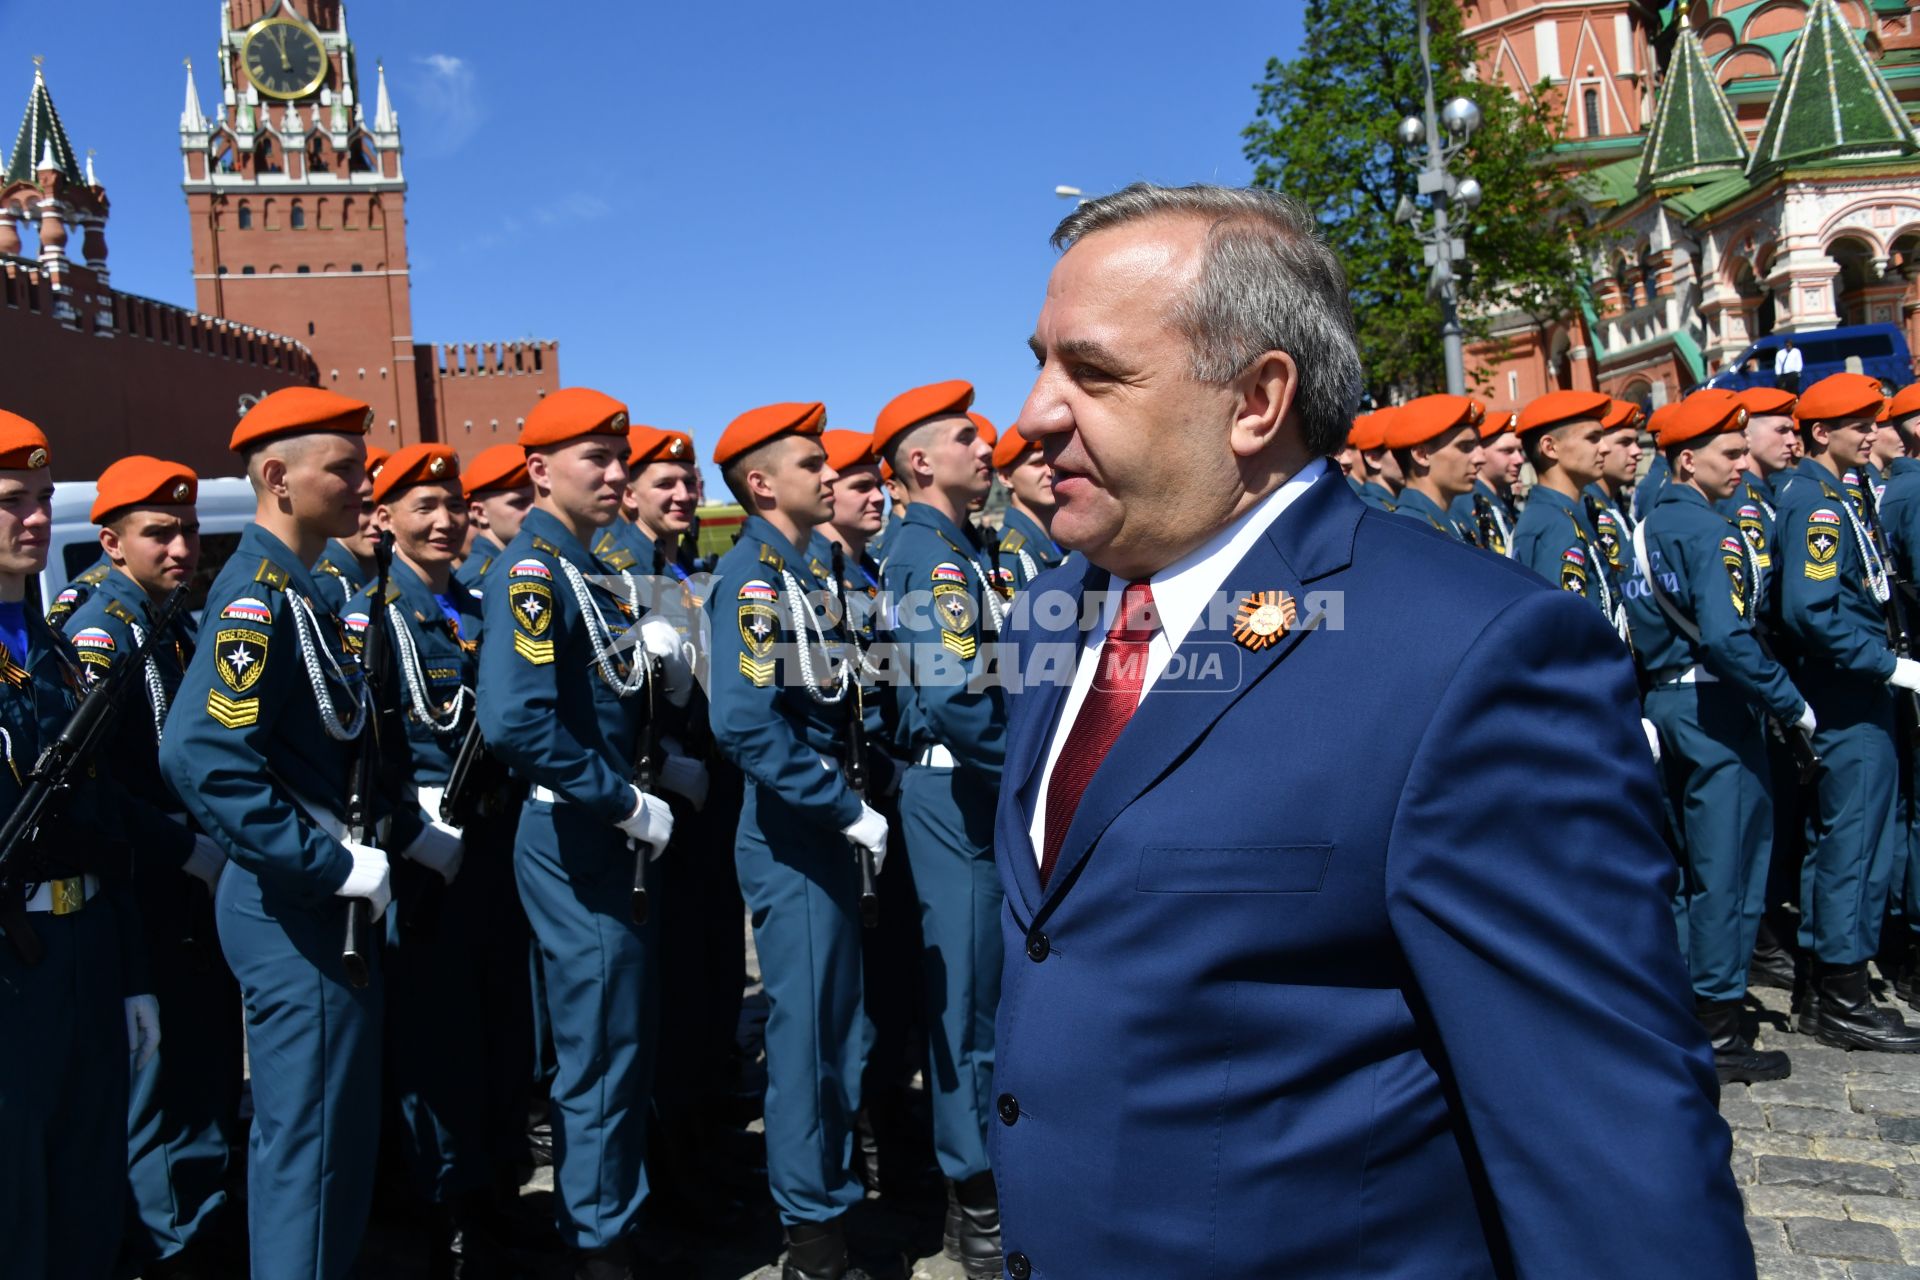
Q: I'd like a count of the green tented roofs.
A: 3